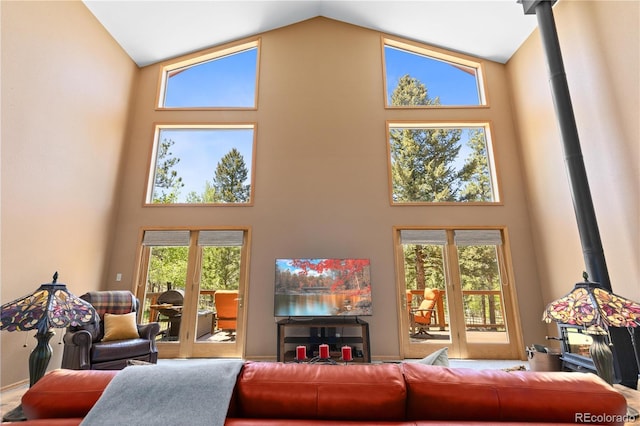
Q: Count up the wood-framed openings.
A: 6